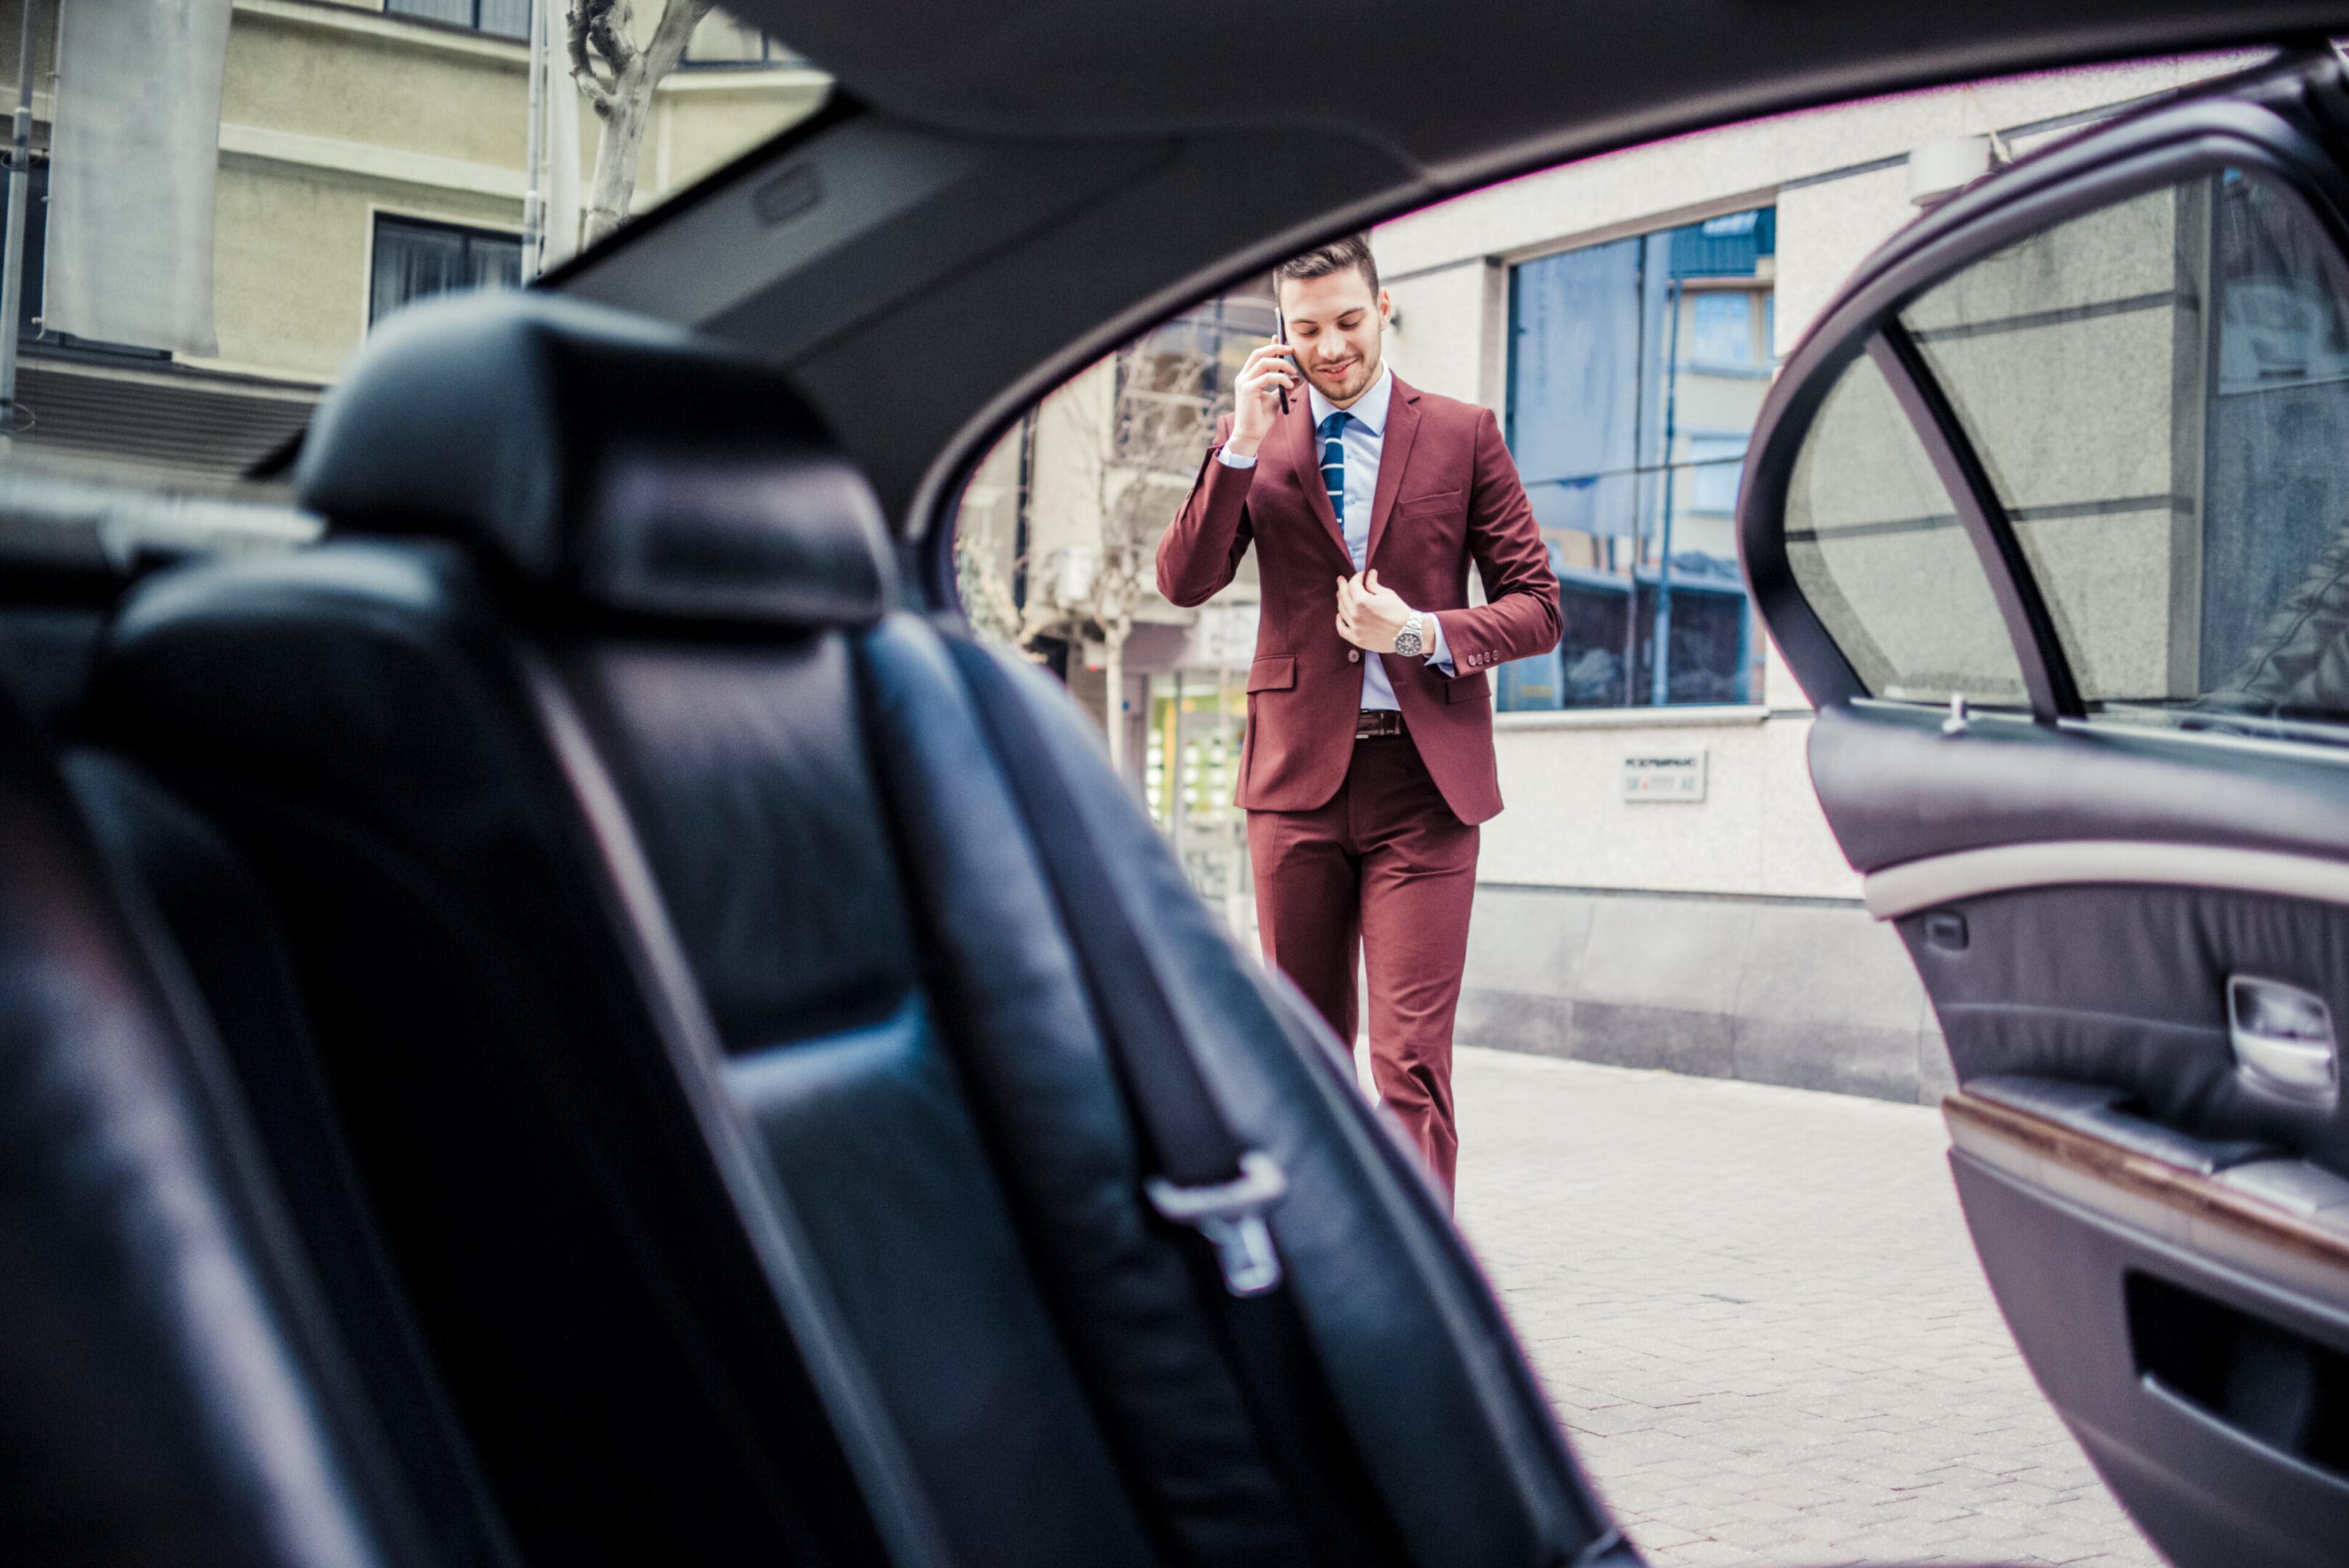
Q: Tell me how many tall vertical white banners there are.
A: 2